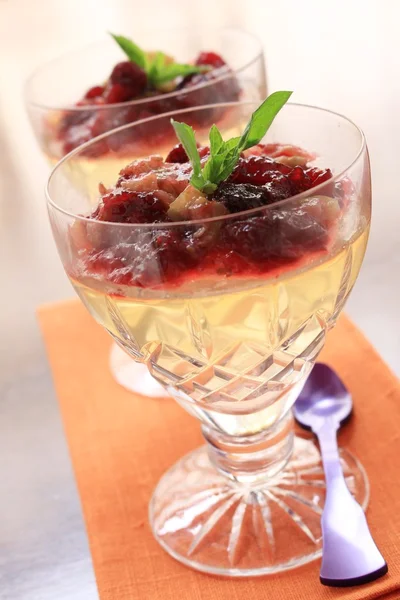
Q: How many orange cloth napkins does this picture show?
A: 1